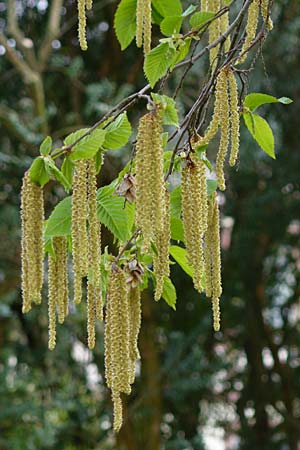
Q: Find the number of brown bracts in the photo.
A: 2